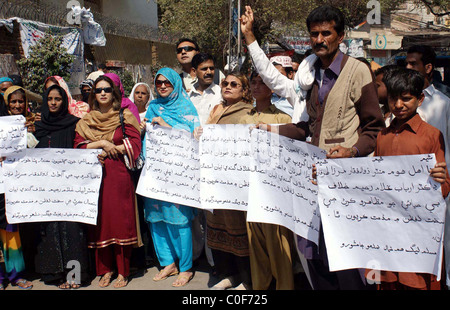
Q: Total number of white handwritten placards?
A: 6